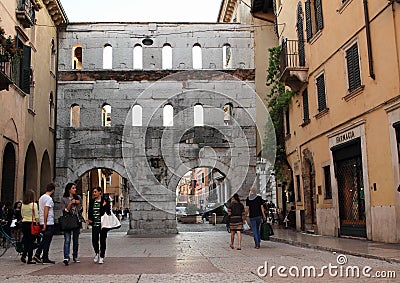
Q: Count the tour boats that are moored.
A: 0